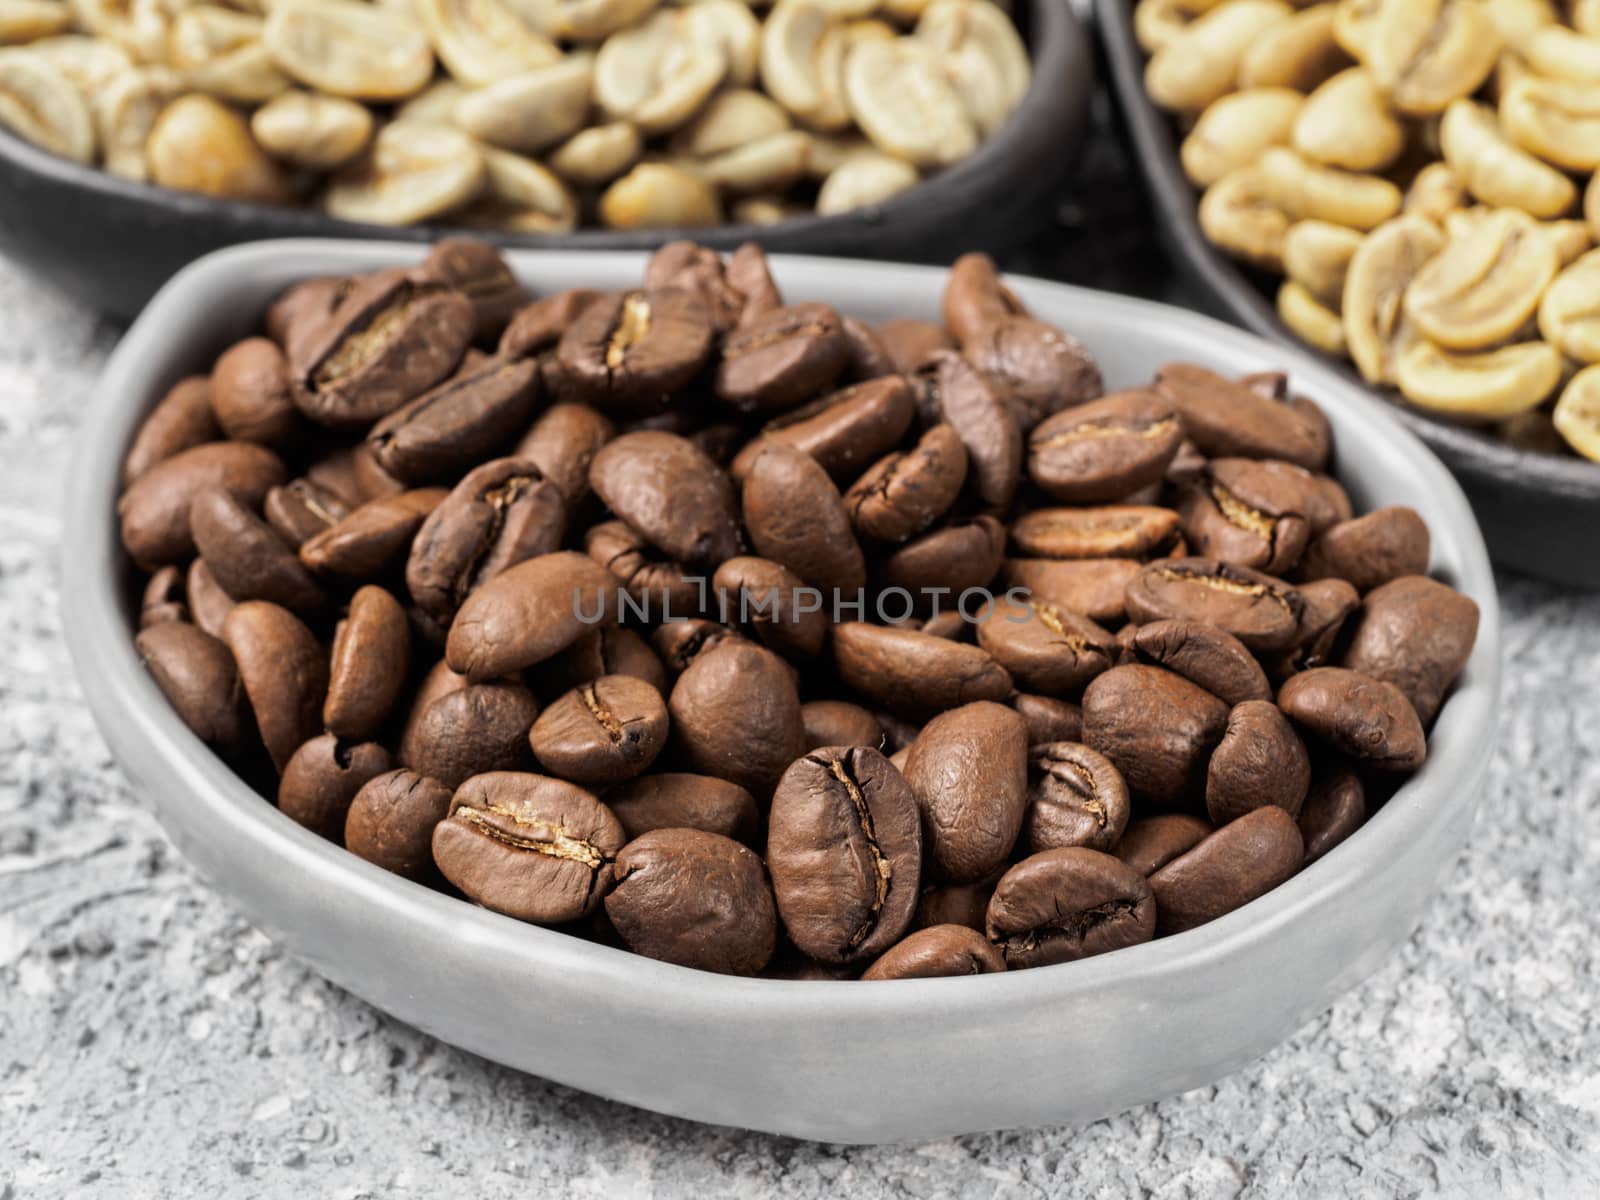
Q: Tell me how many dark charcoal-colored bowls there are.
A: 2